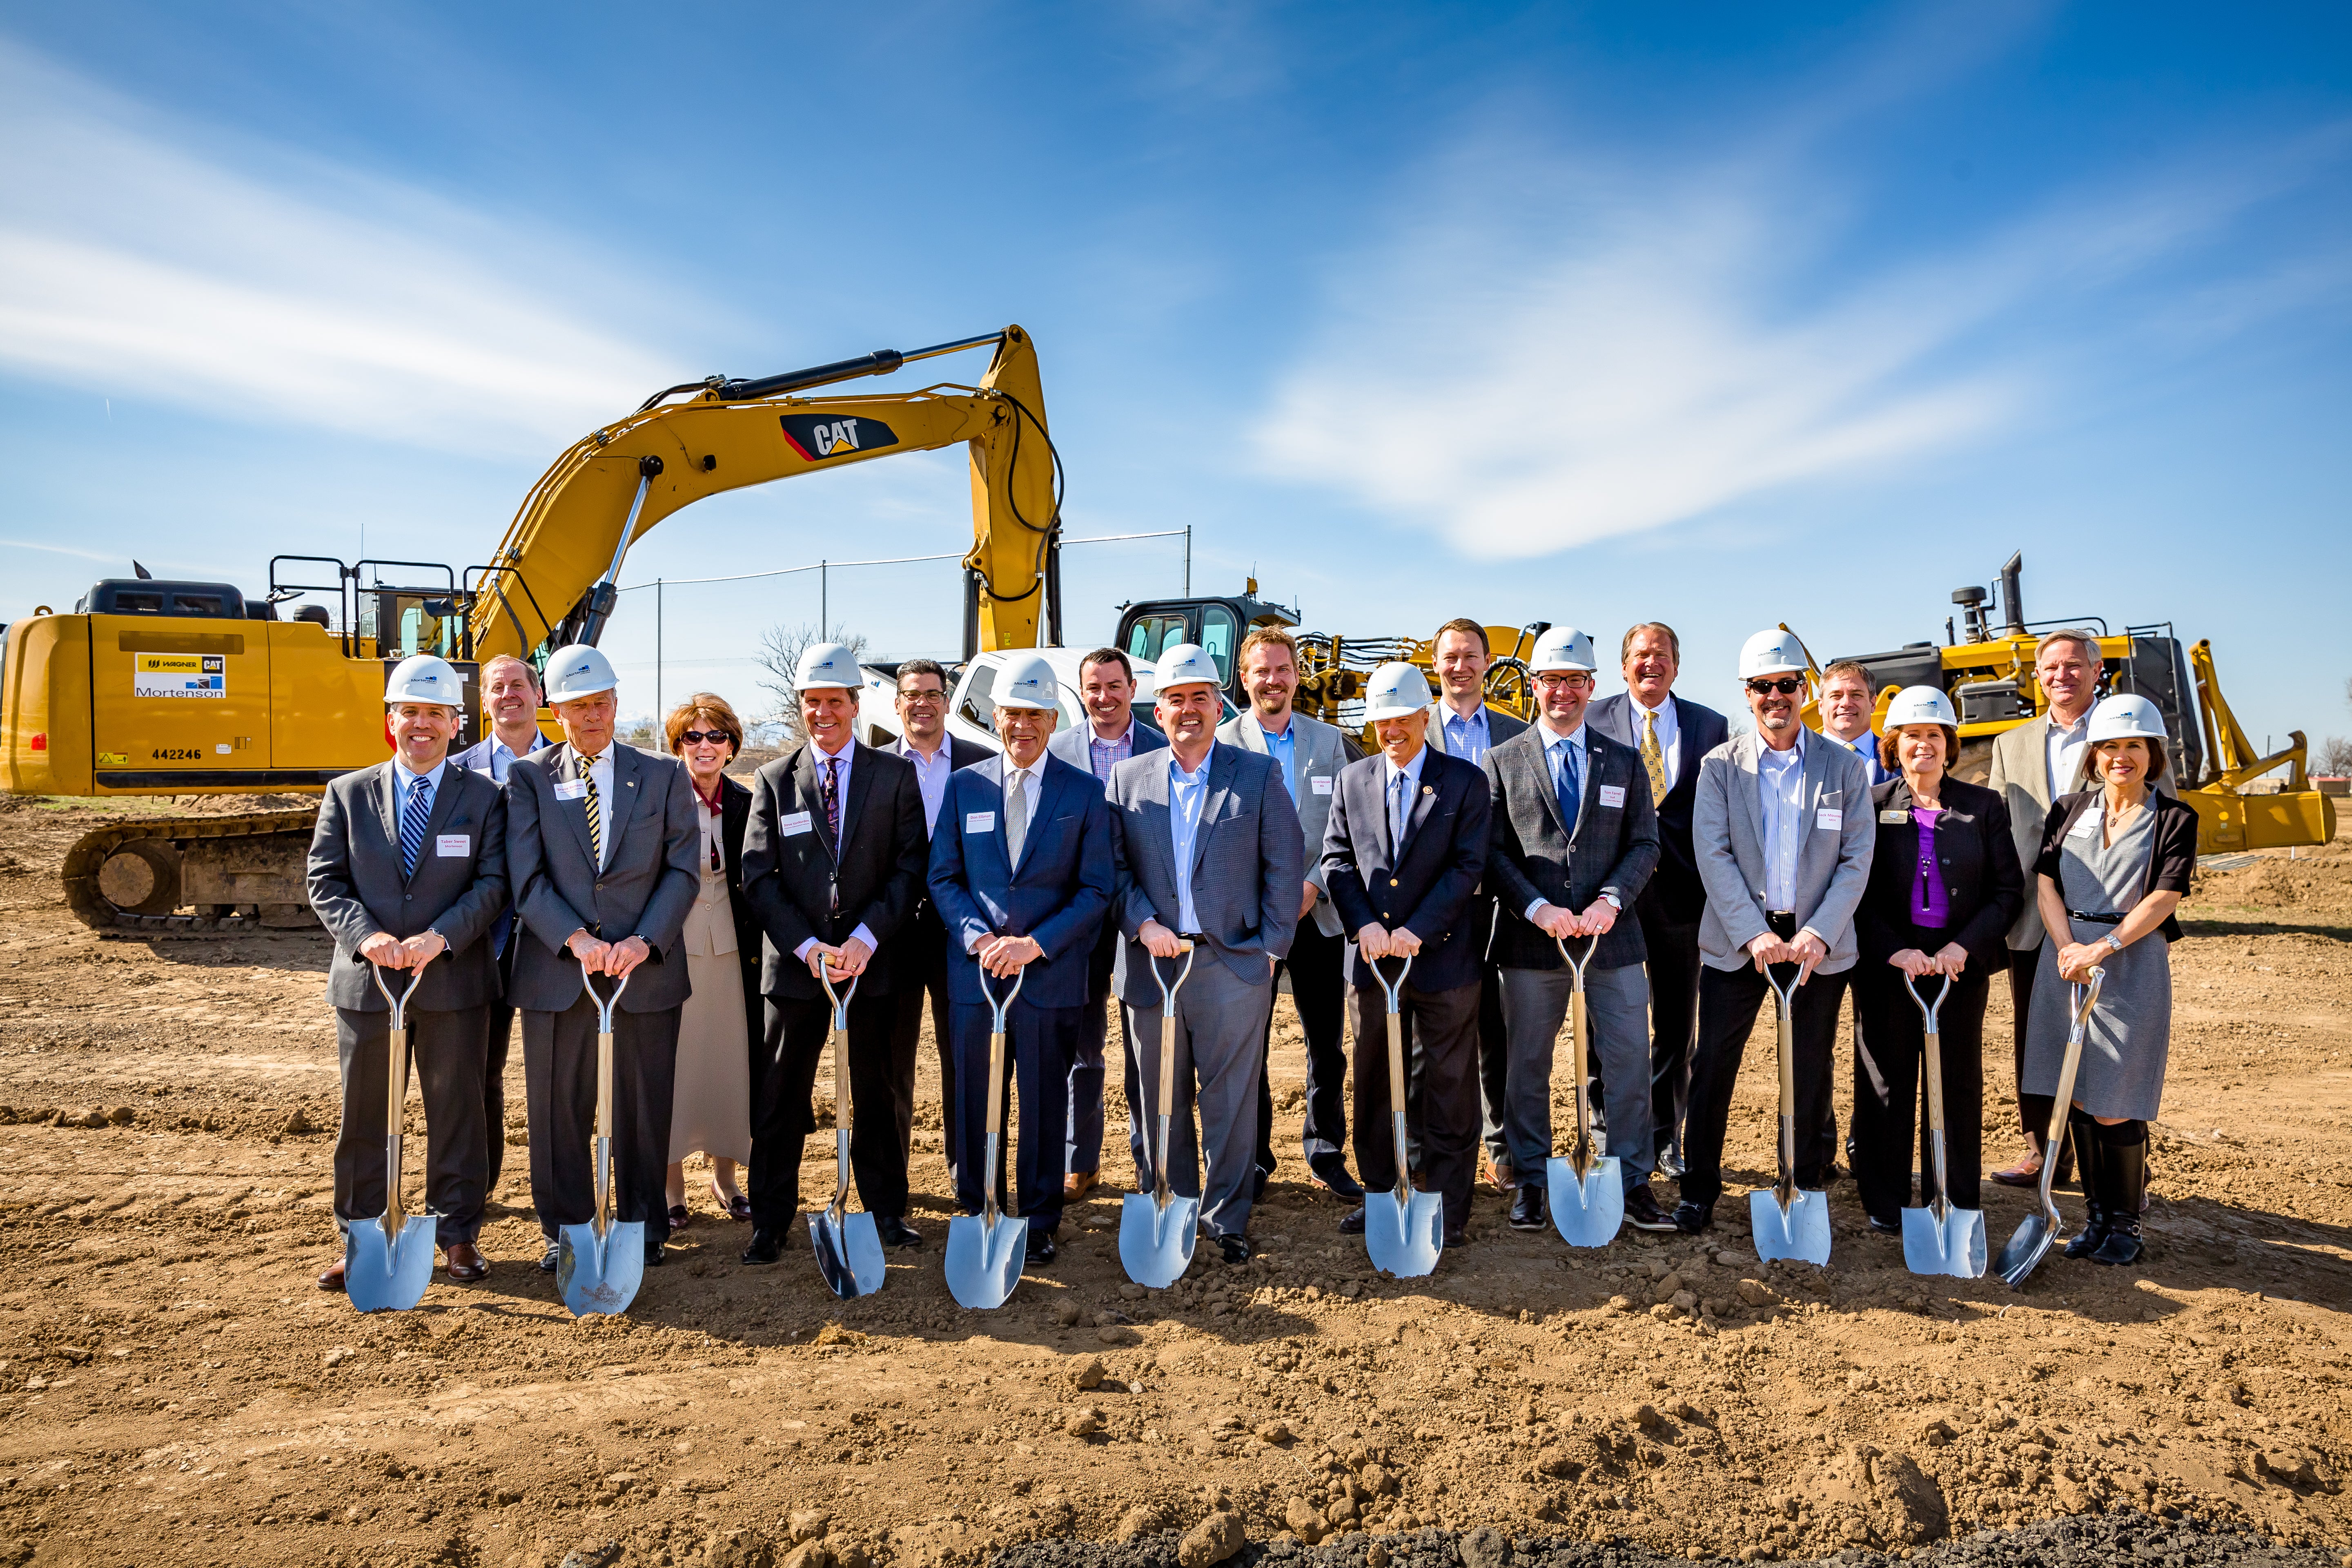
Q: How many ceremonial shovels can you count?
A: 10